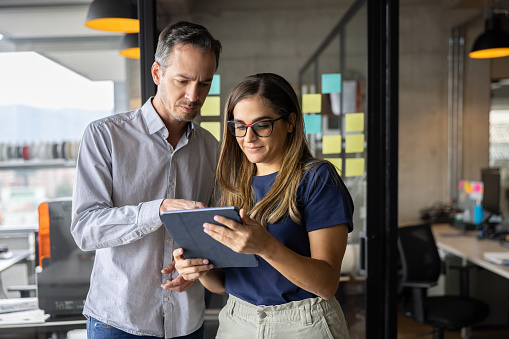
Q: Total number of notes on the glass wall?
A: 11